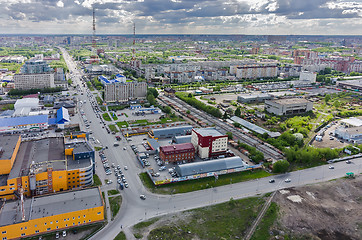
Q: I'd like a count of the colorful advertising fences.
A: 1